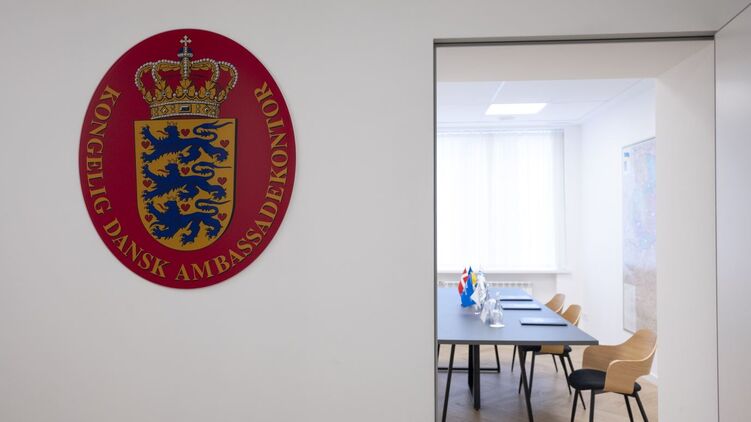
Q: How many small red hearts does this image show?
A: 9